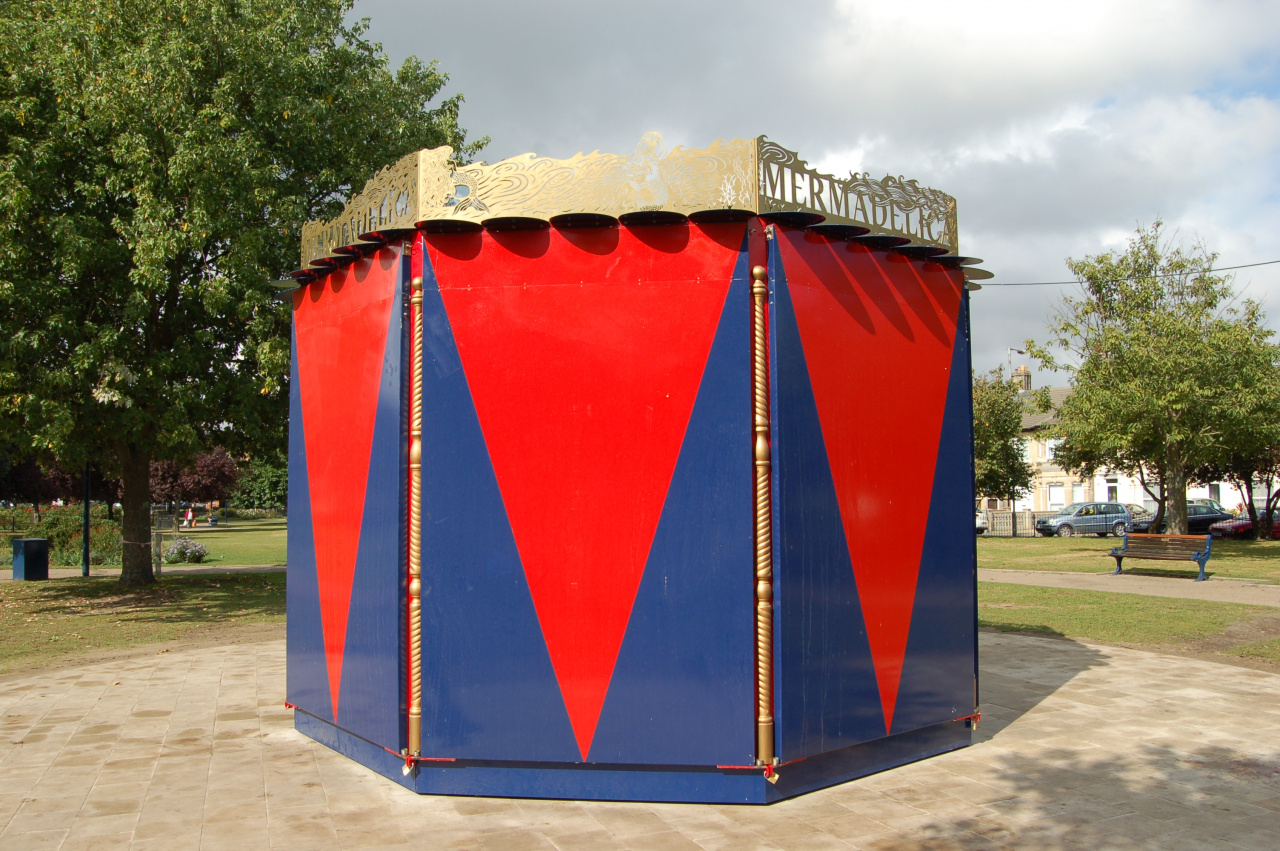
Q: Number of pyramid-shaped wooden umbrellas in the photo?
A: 0